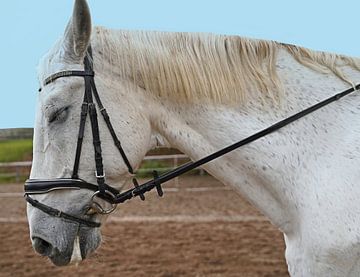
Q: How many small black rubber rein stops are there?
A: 2